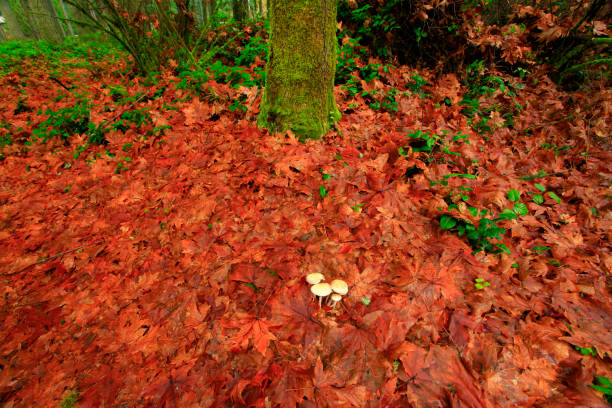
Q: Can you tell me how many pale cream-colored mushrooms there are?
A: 4